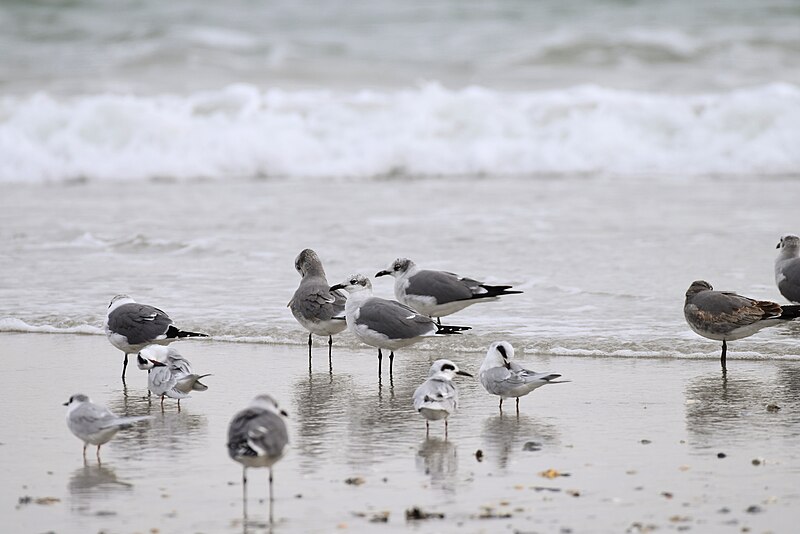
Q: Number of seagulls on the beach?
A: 11